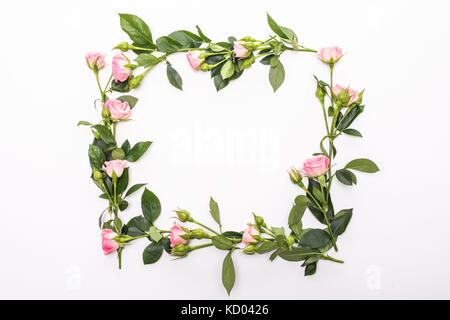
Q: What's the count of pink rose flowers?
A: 12